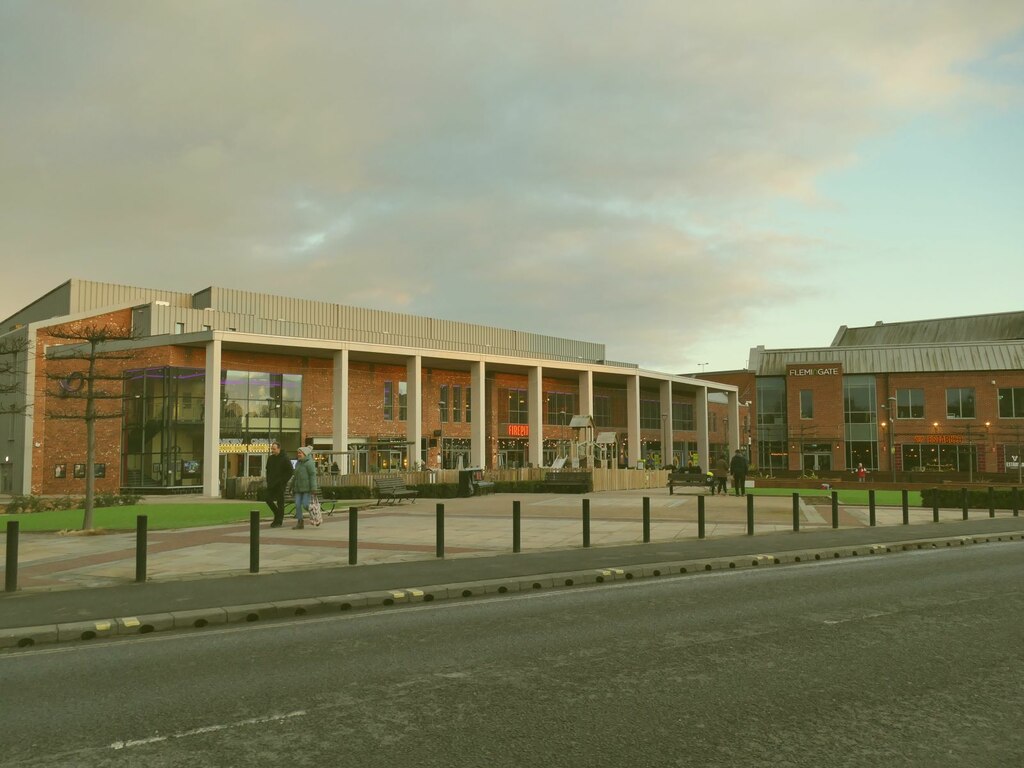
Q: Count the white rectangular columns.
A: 10